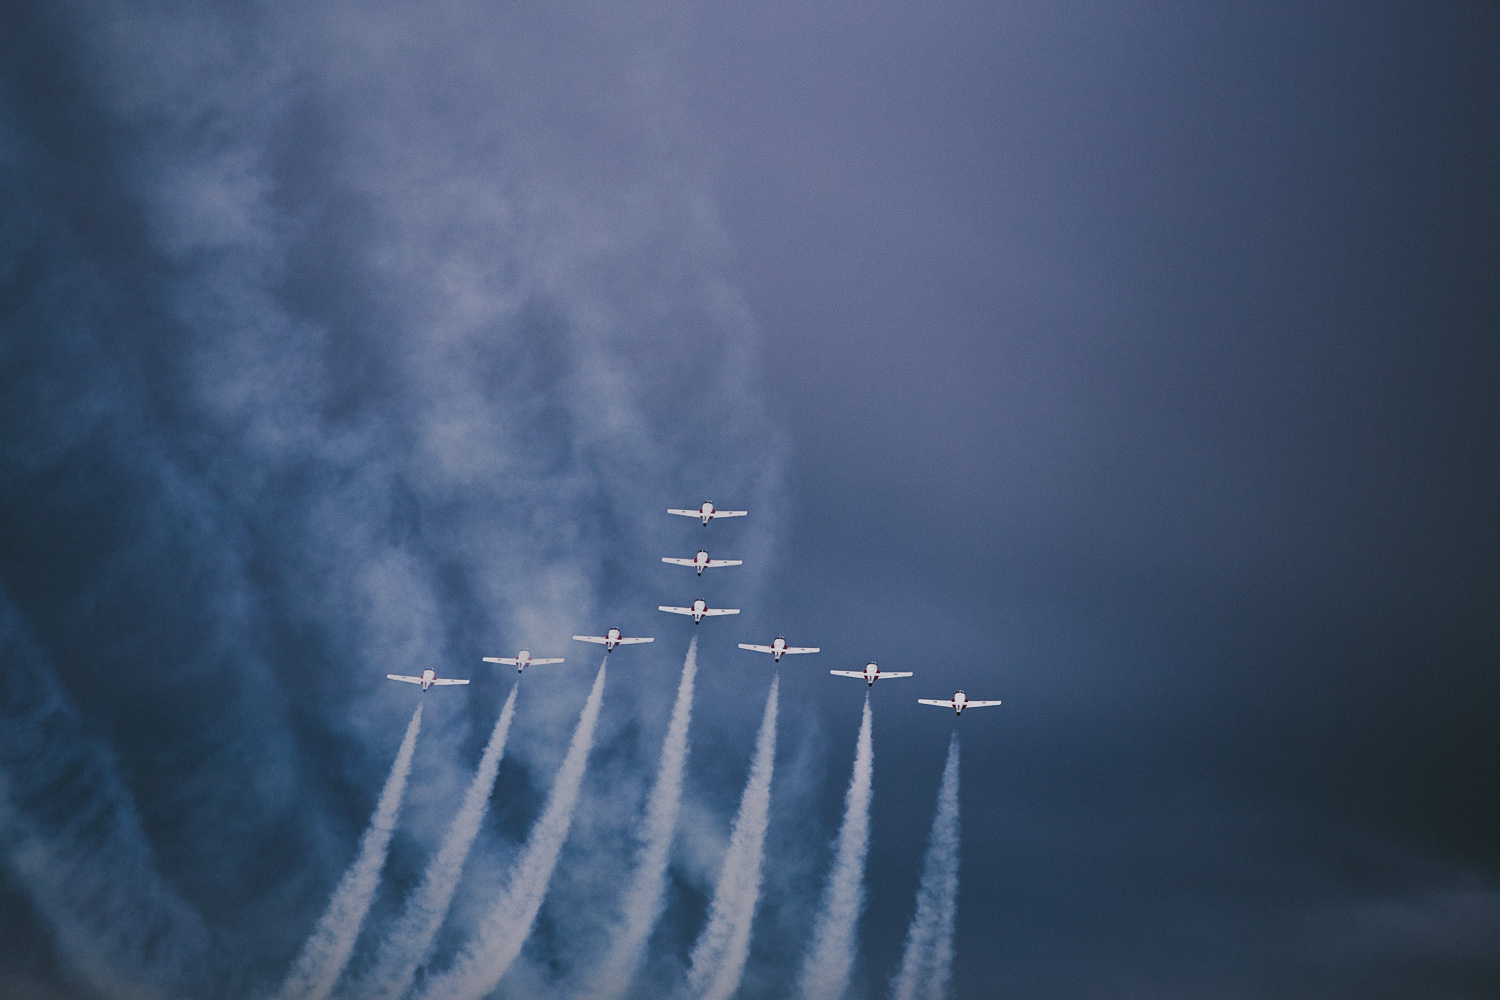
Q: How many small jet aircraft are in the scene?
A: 9